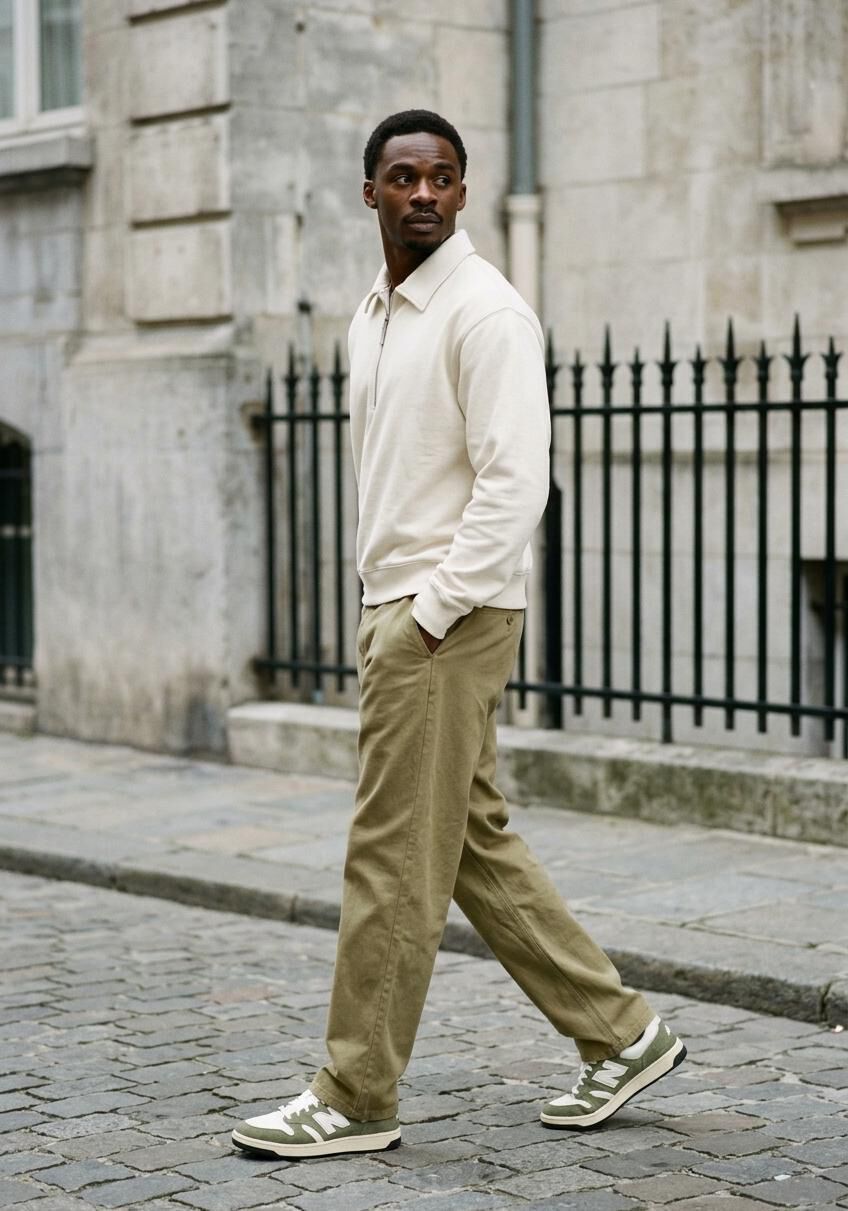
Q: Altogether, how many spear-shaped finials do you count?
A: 14